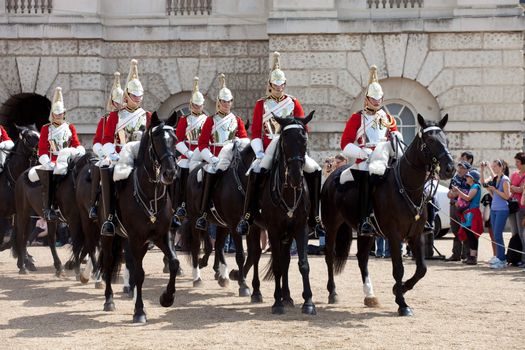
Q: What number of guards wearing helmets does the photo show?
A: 7